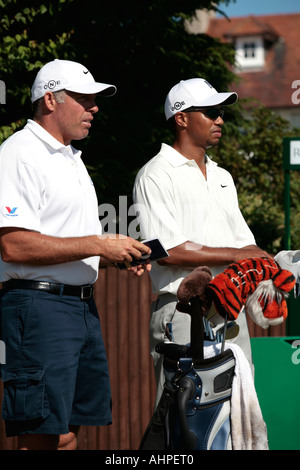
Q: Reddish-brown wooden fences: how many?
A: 1